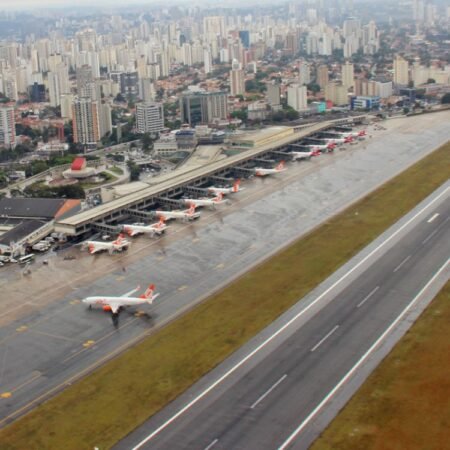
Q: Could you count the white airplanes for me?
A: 11